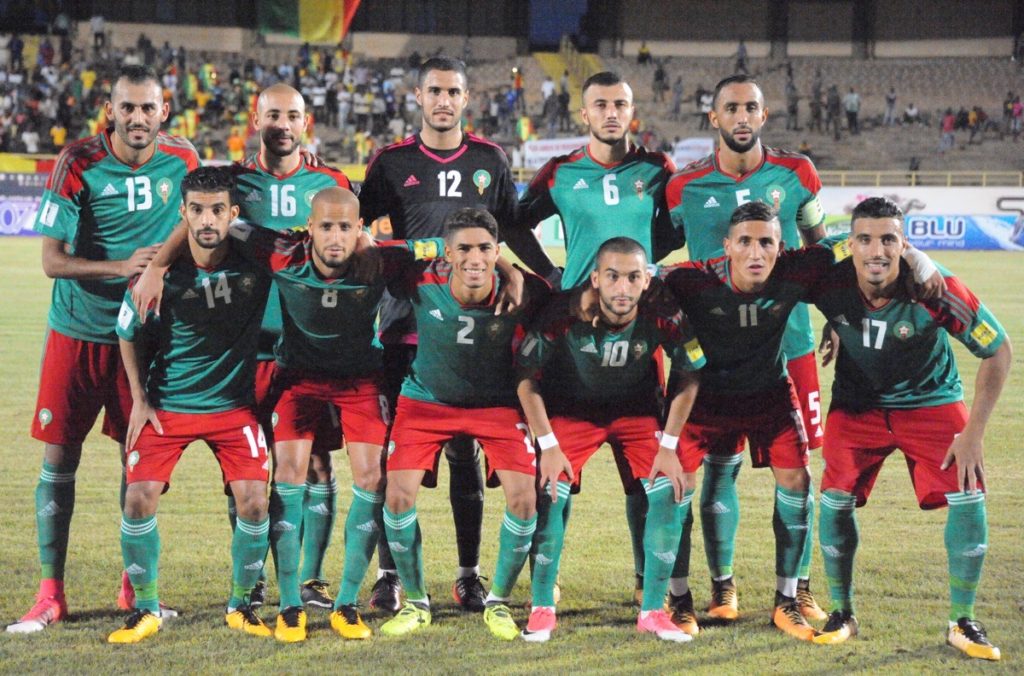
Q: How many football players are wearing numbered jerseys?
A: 11